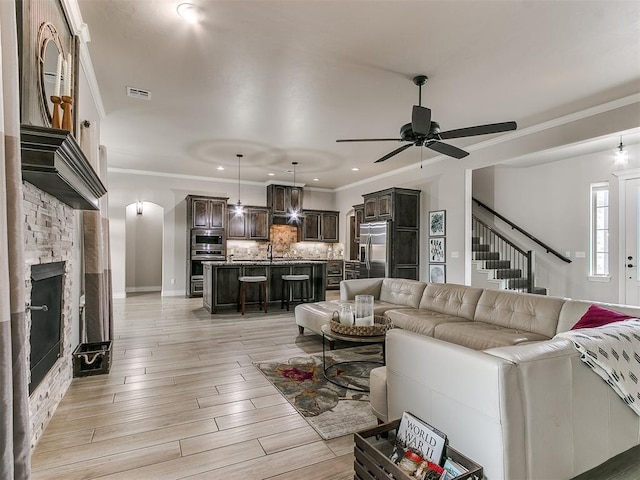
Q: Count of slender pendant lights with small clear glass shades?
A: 2